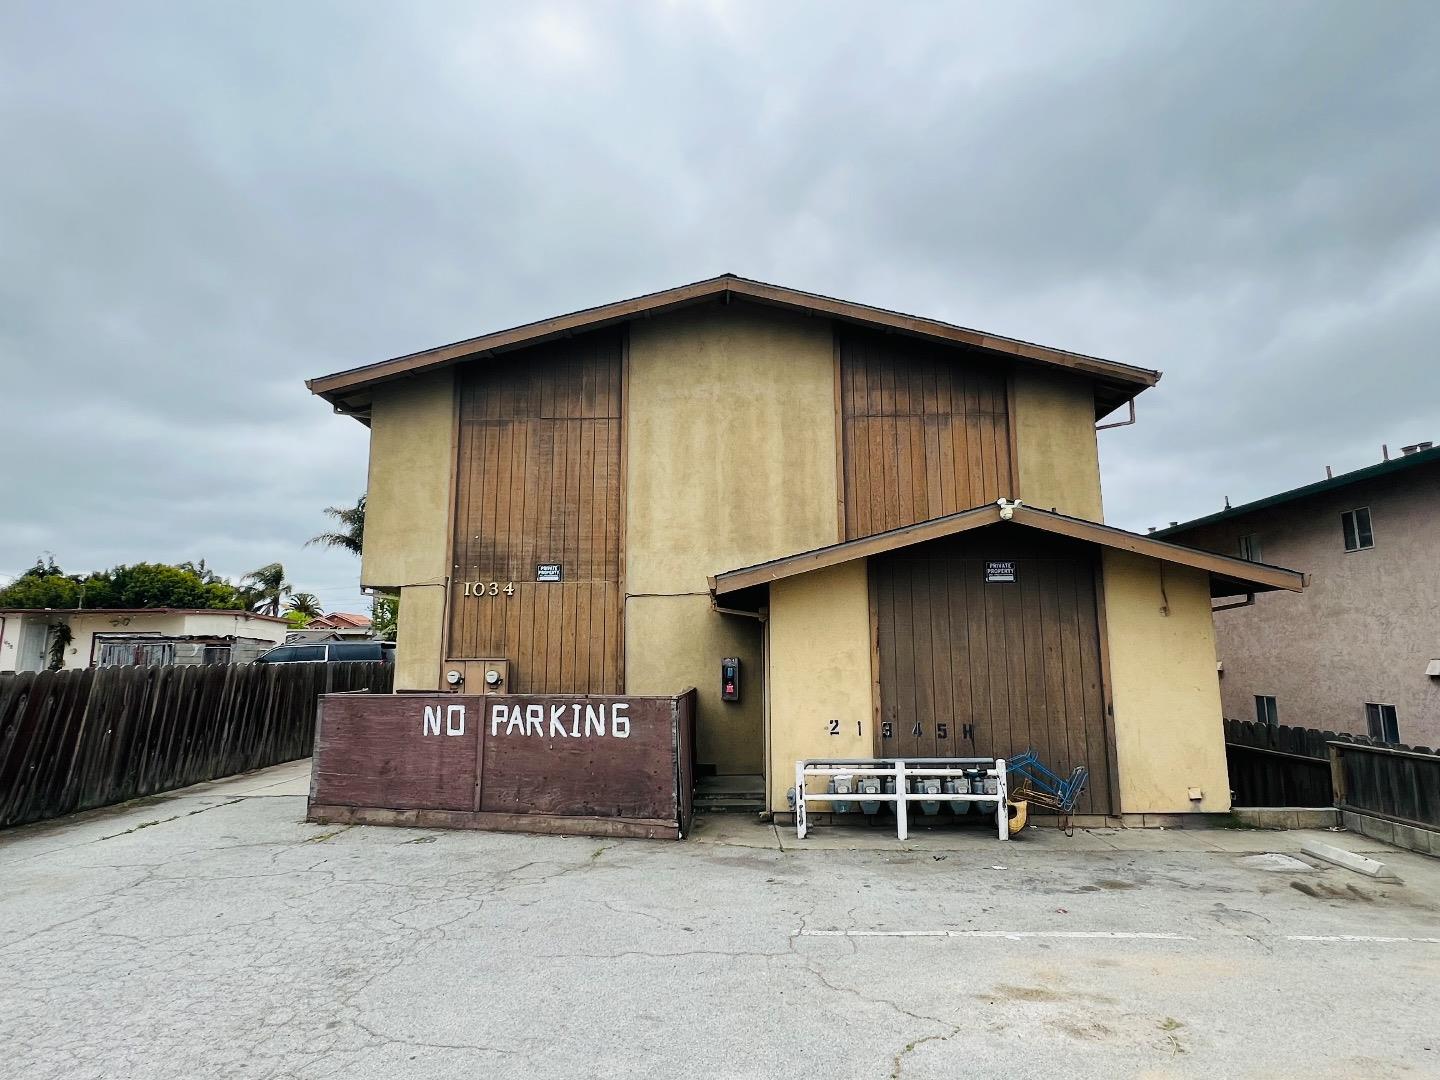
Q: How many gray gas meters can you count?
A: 6